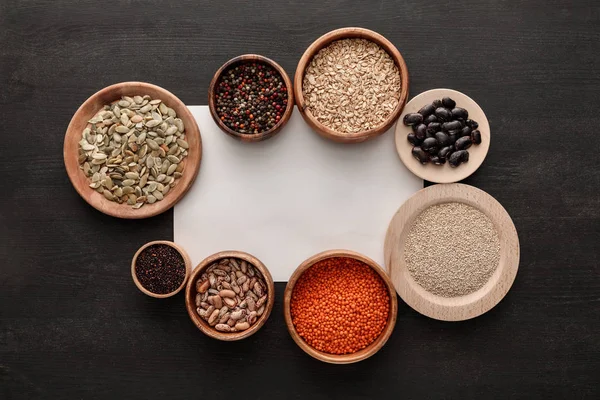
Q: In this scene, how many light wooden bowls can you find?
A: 2